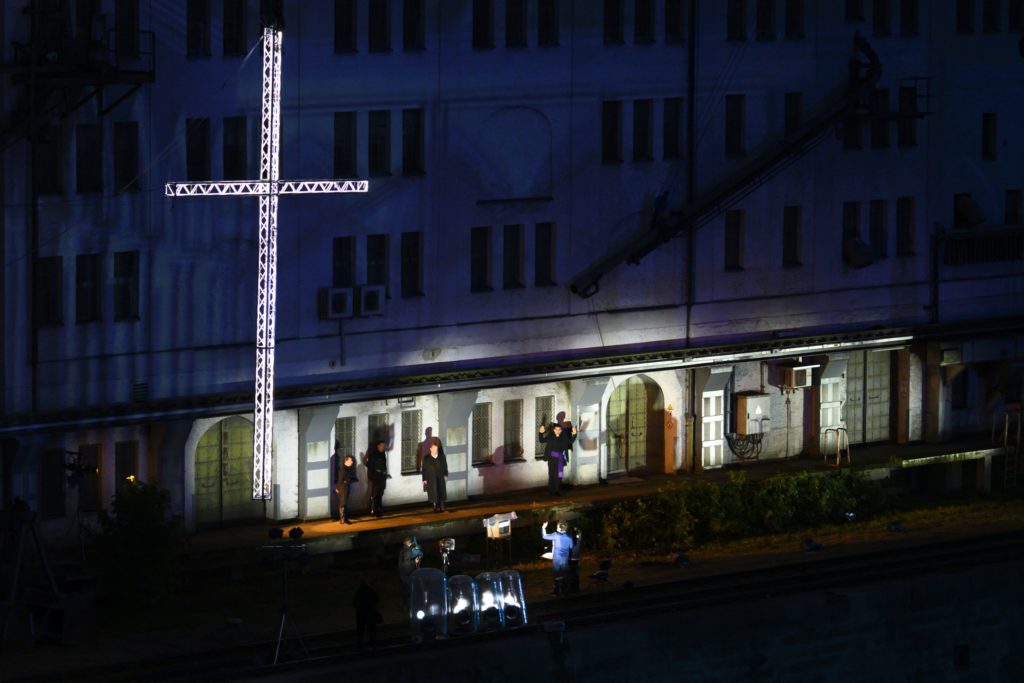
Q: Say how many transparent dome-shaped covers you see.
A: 4